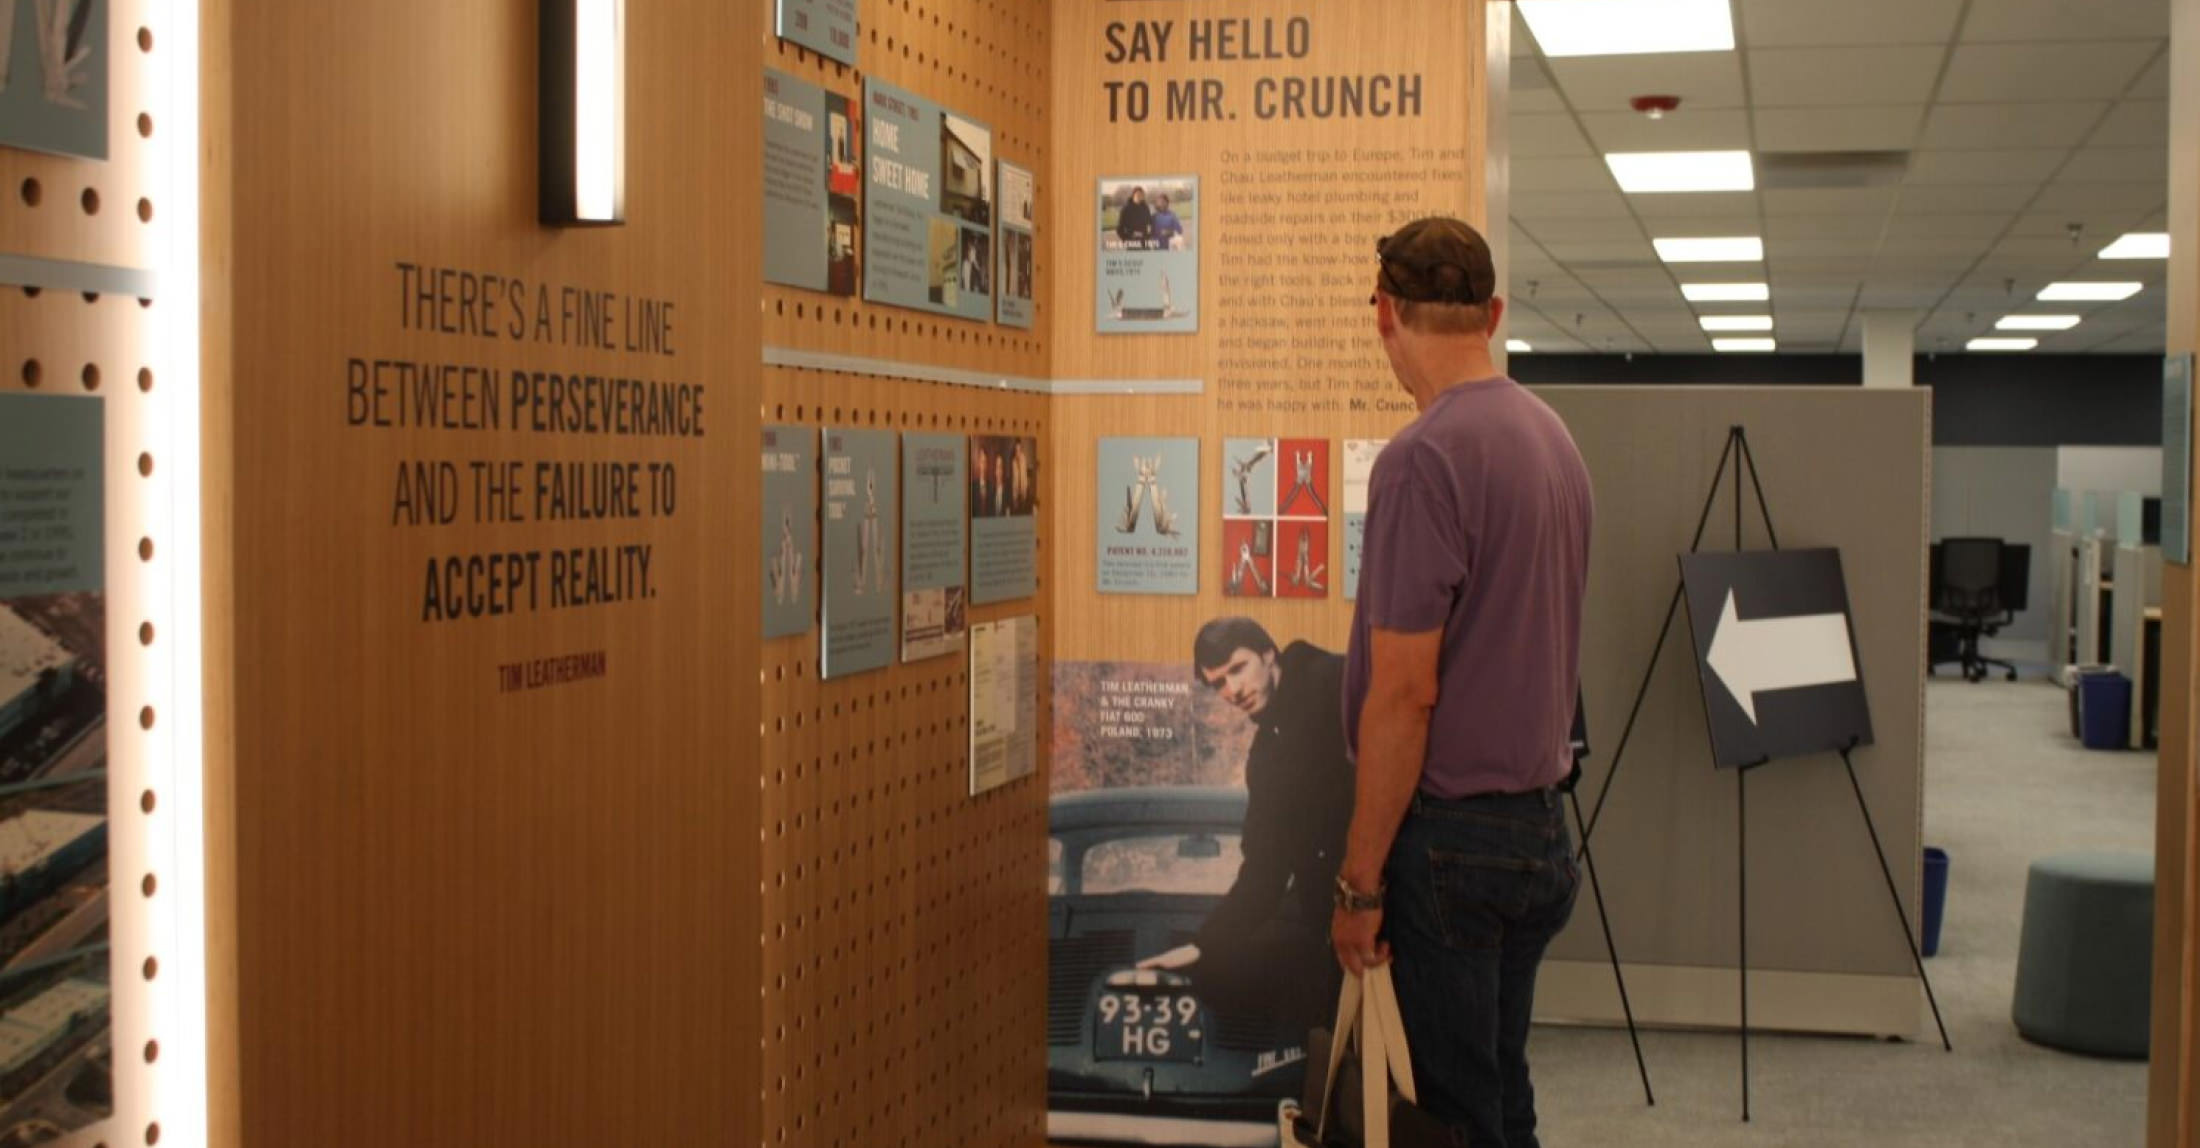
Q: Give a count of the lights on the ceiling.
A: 11